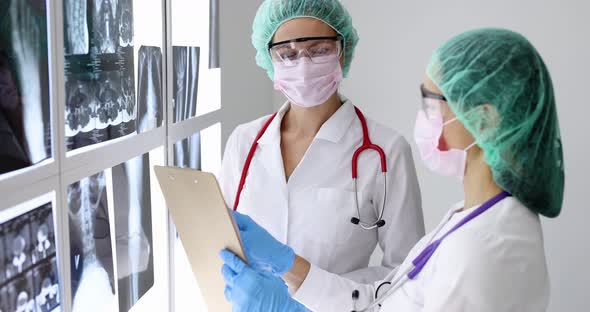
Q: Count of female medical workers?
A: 2